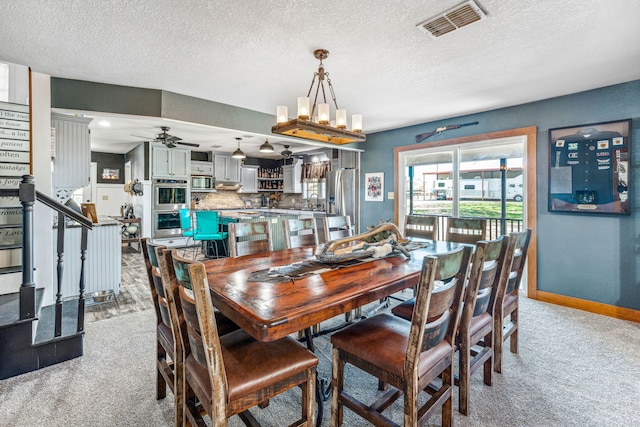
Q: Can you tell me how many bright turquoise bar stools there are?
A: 2